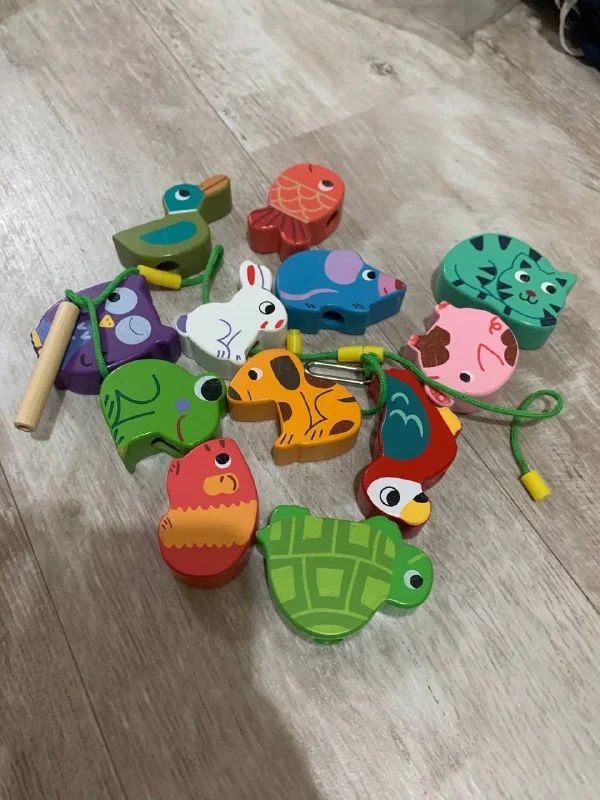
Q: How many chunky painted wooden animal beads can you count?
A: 12